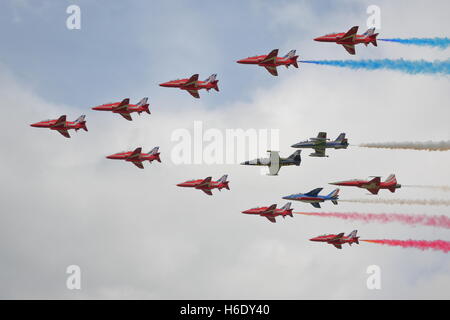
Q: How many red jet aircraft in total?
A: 10